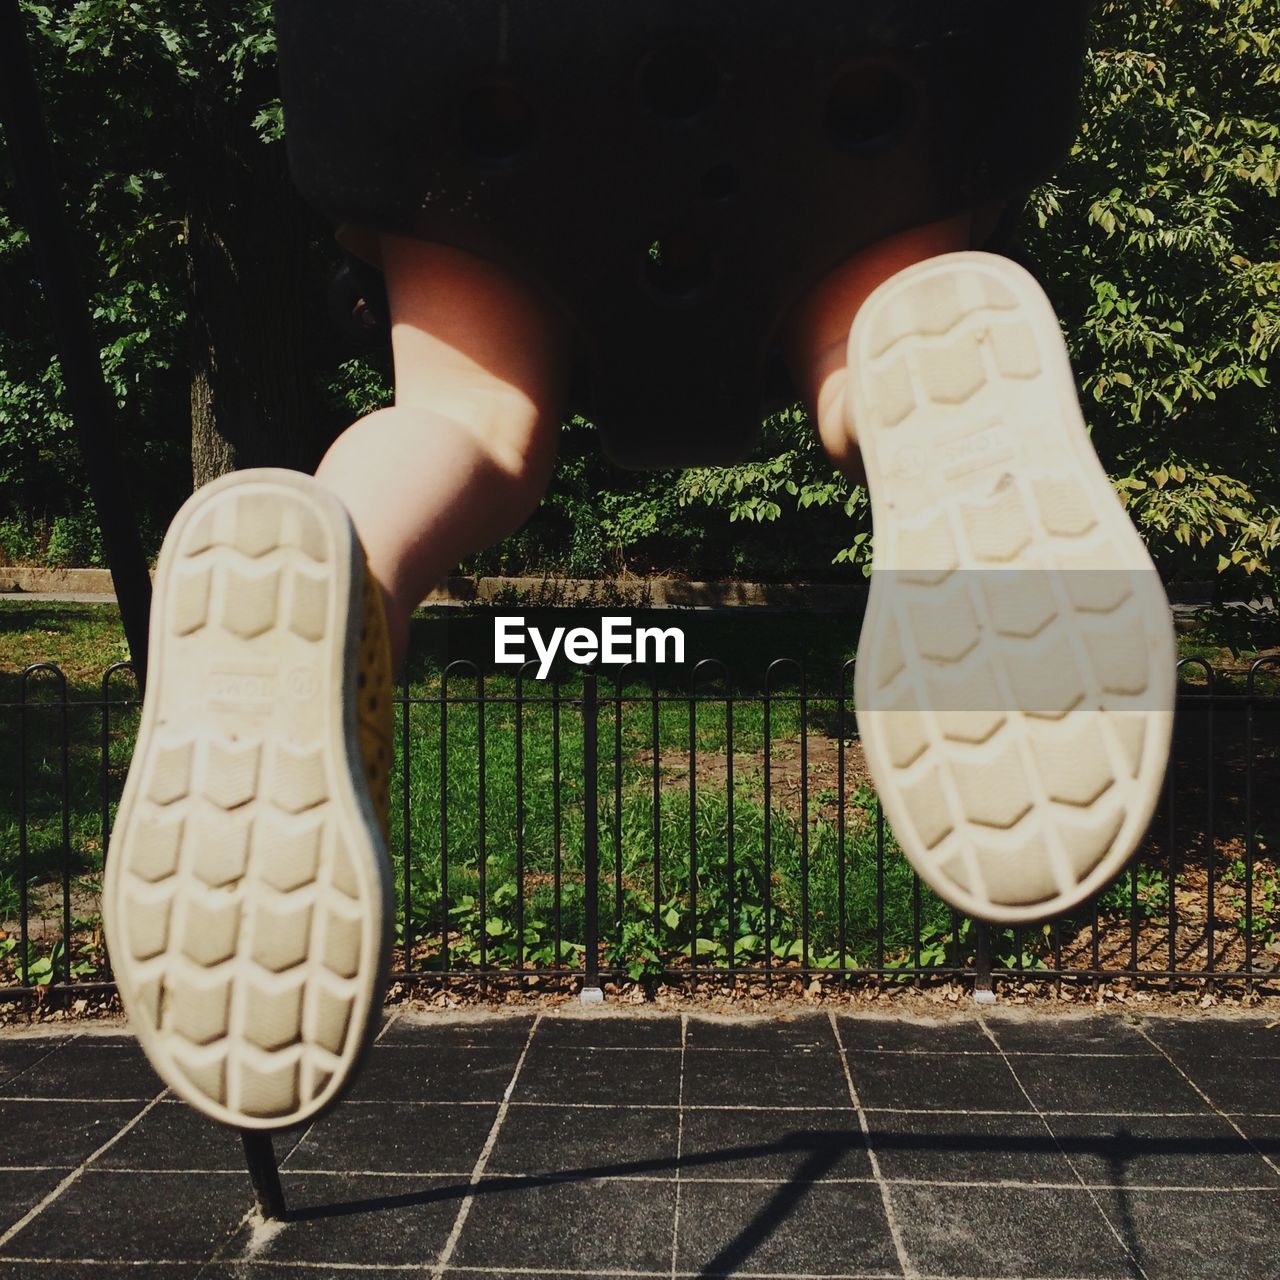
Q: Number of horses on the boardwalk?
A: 0